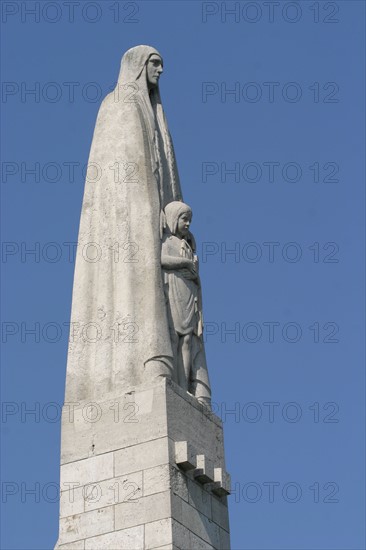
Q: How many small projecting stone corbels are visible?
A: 3